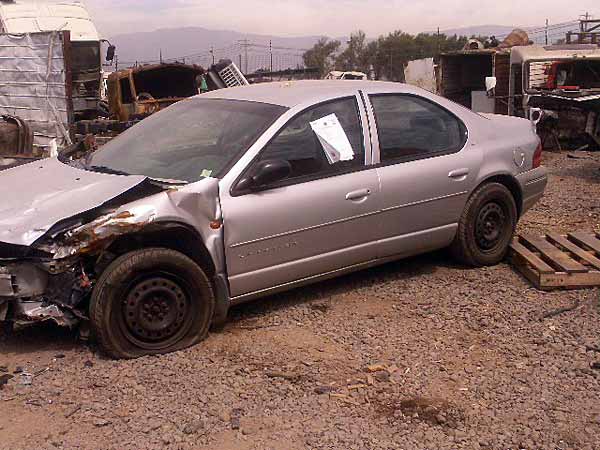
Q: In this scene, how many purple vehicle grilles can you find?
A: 0